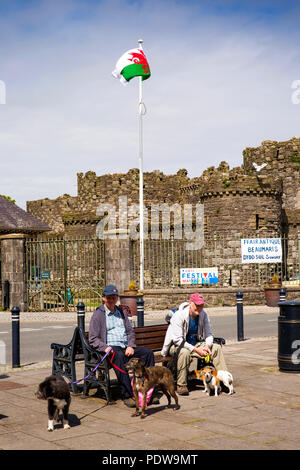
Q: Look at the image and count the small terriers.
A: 2